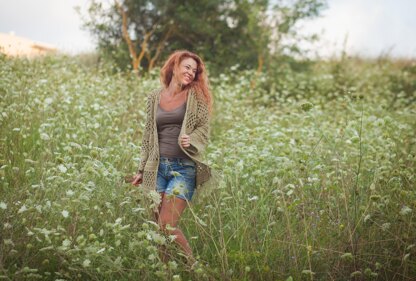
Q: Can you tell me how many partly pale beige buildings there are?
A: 1